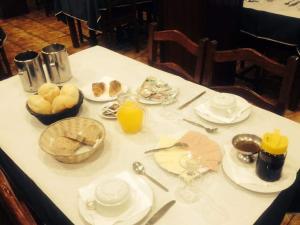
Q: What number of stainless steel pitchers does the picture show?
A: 2